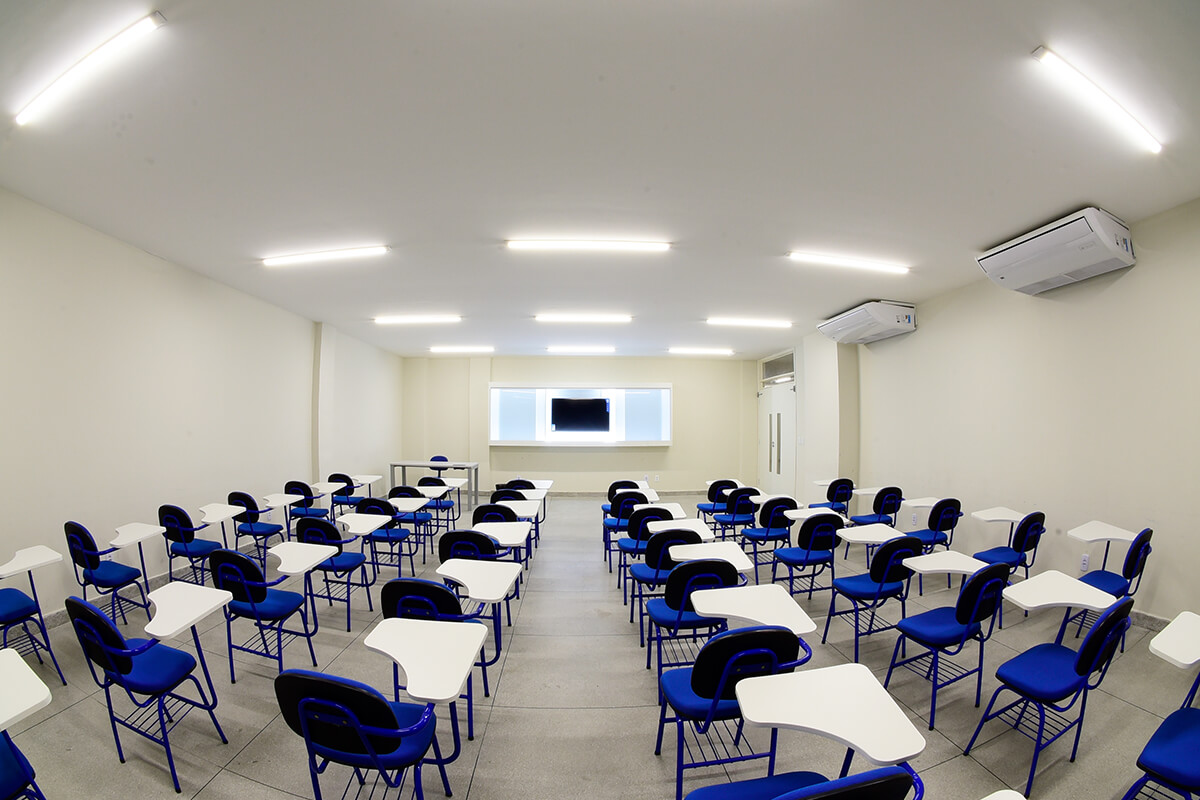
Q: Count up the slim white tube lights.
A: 11